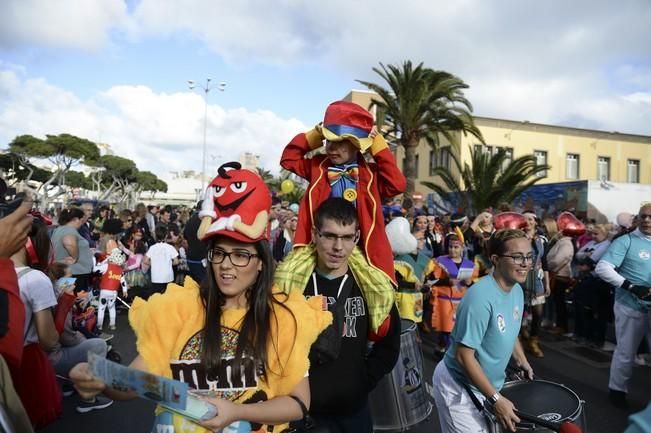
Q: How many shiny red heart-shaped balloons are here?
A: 2